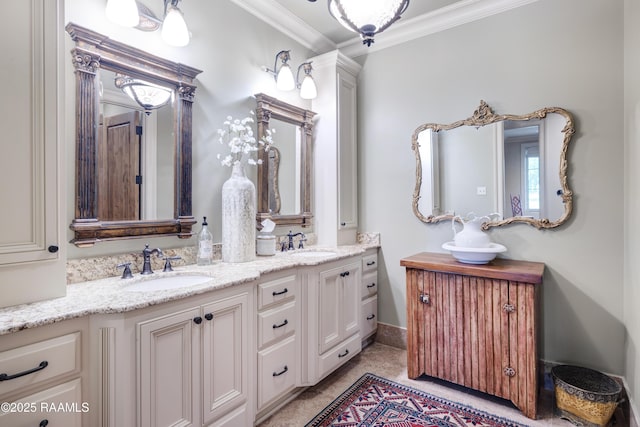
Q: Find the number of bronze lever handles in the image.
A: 4